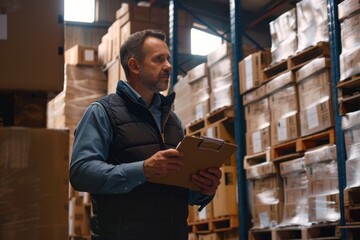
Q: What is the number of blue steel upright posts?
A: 3